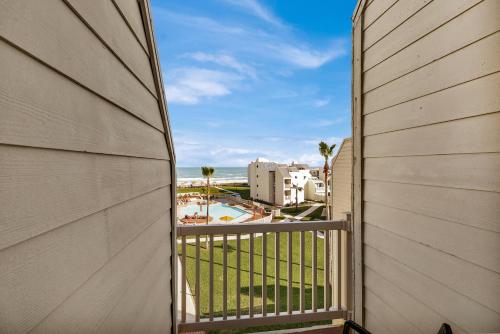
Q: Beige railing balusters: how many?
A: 13